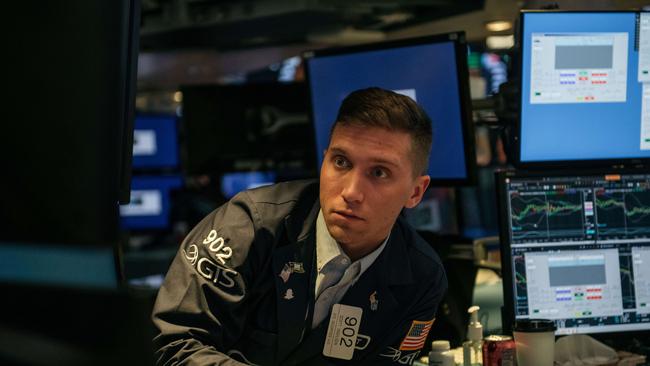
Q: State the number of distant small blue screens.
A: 3